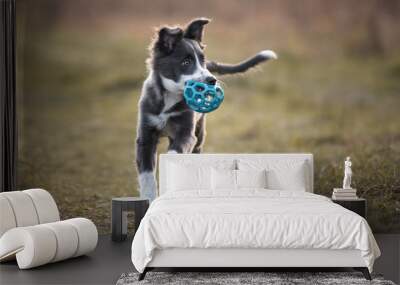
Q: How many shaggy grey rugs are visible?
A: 1